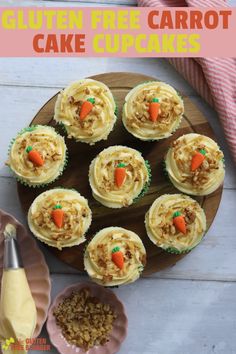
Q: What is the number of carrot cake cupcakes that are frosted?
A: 8